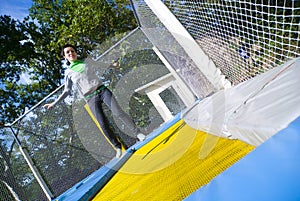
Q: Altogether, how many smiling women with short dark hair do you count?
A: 1